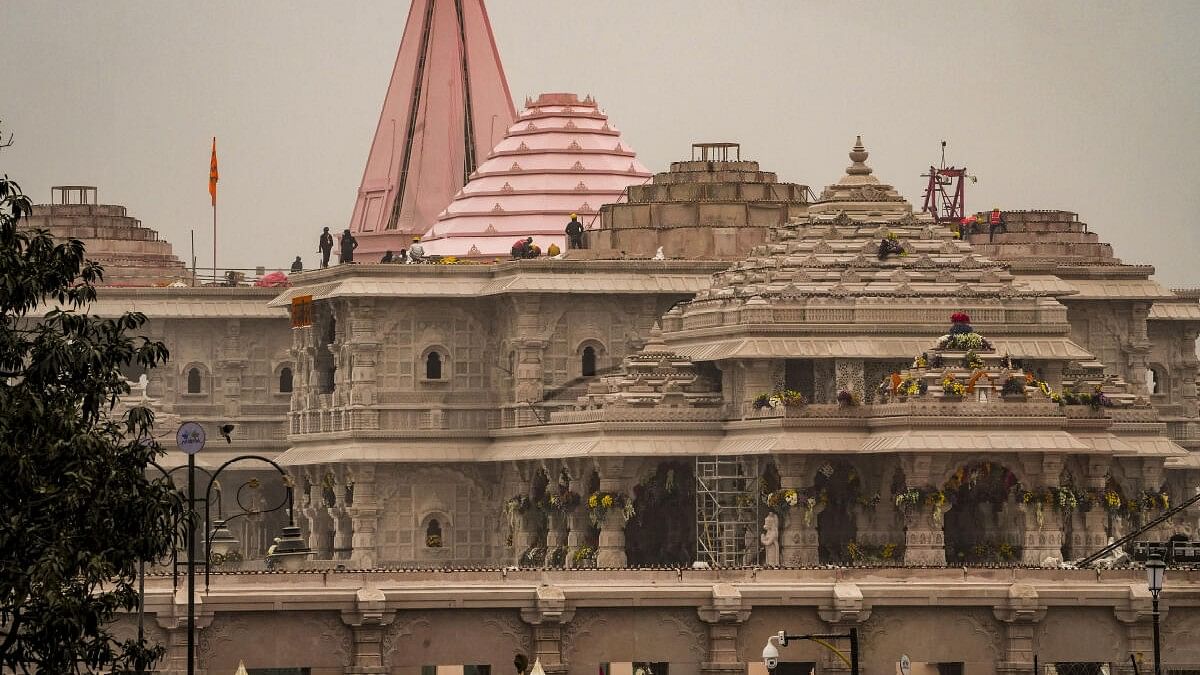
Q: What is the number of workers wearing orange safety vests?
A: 2